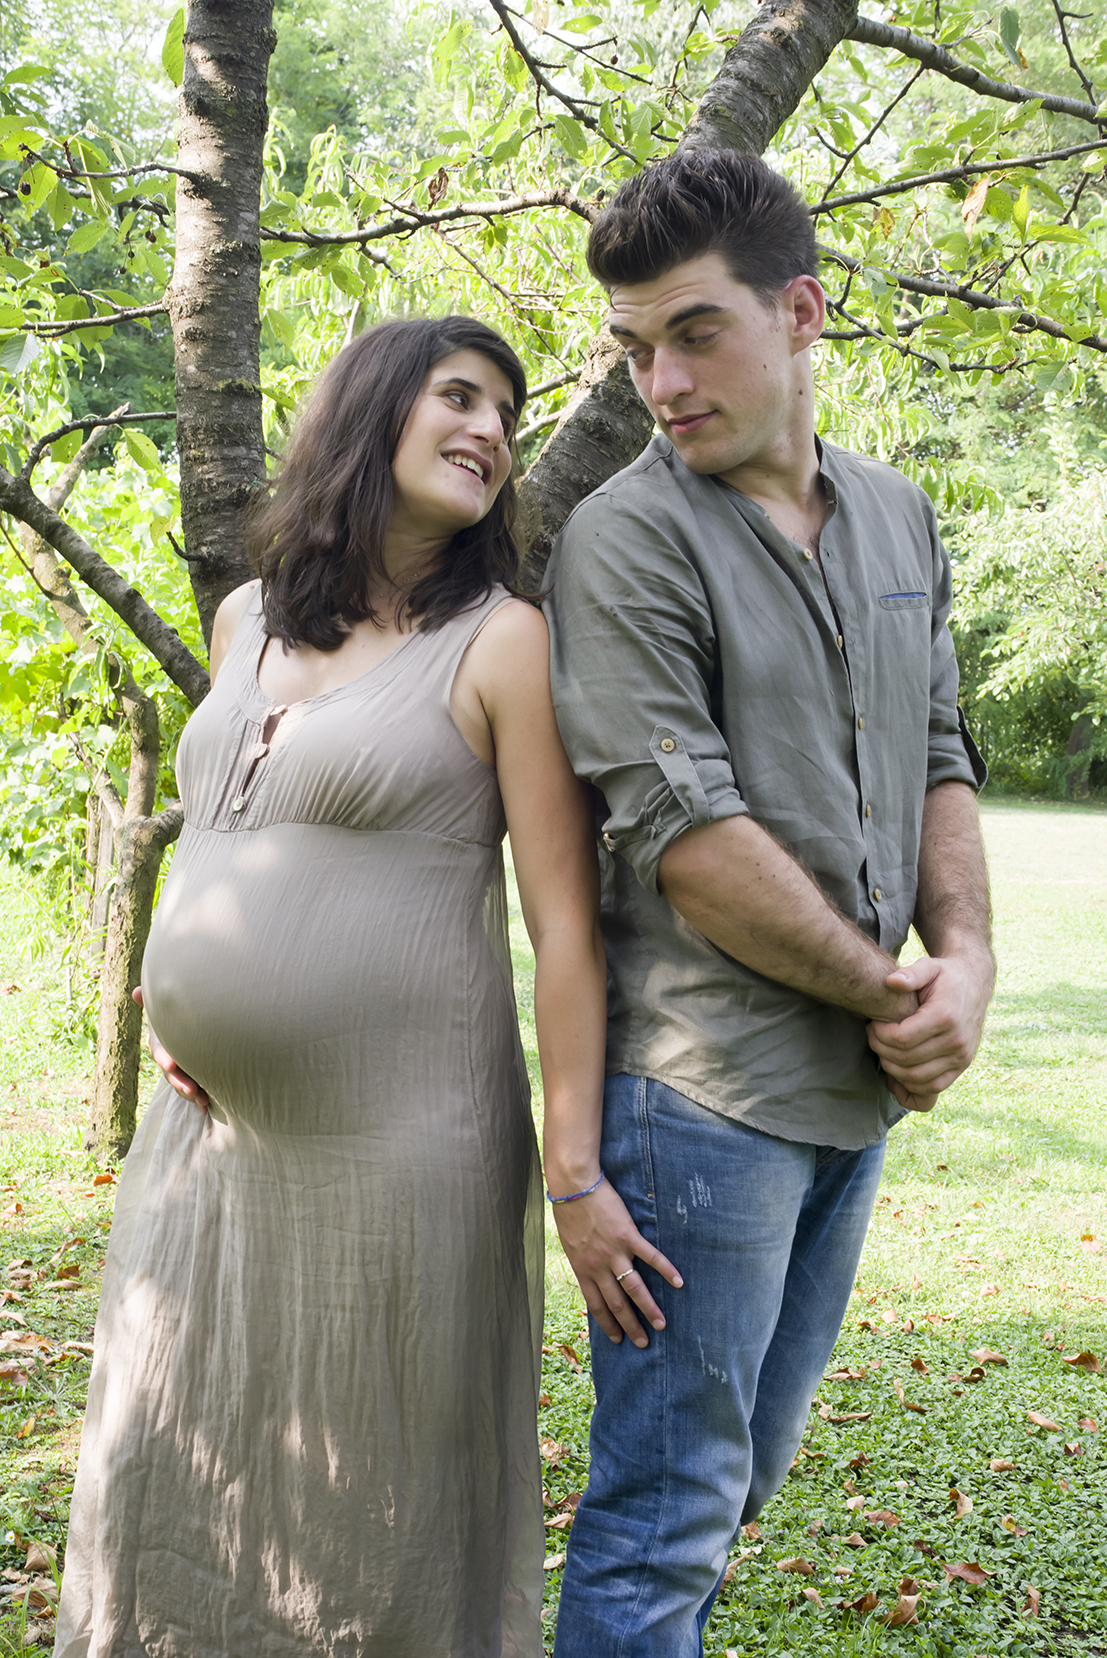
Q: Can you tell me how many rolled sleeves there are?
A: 2